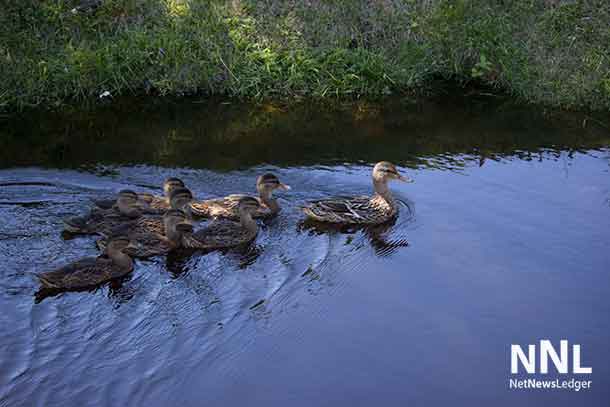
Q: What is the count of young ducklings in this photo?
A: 7